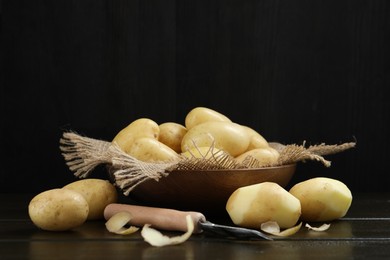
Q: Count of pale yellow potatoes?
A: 12